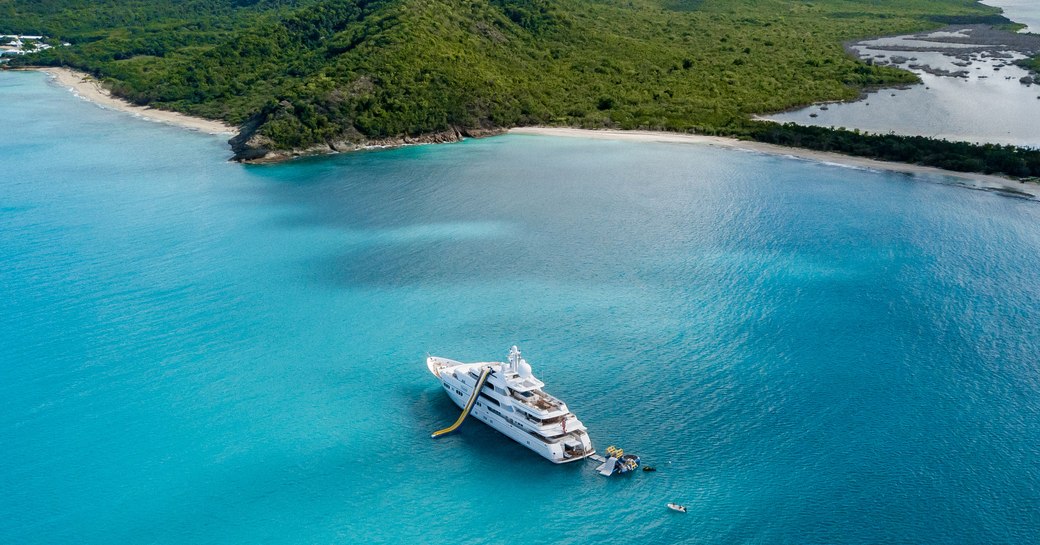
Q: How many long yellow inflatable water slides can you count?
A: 1